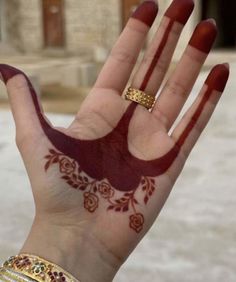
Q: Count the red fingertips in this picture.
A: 5